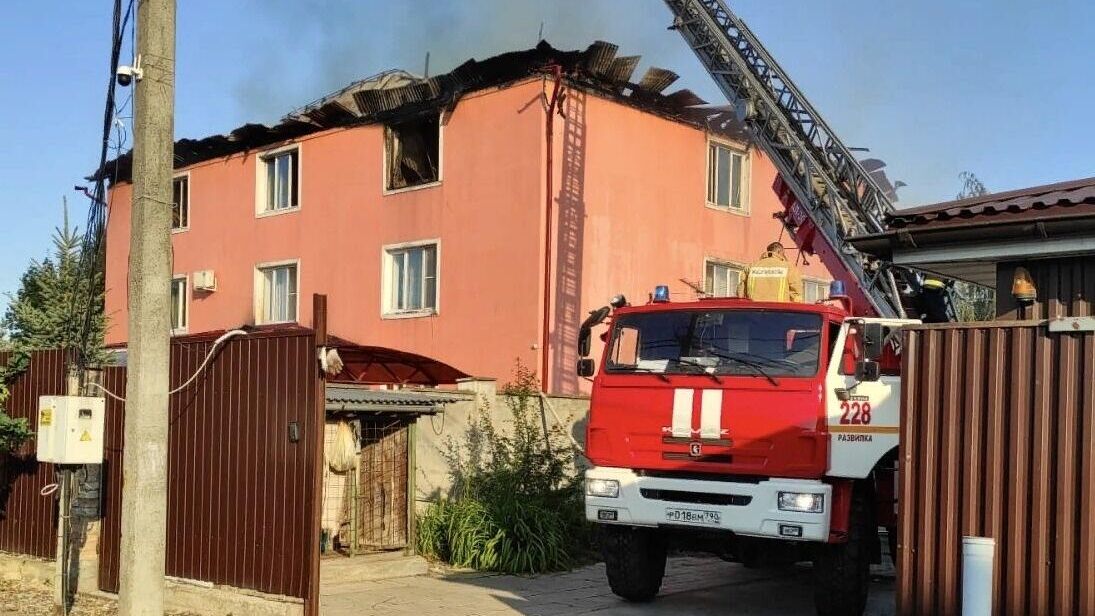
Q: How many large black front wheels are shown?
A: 2